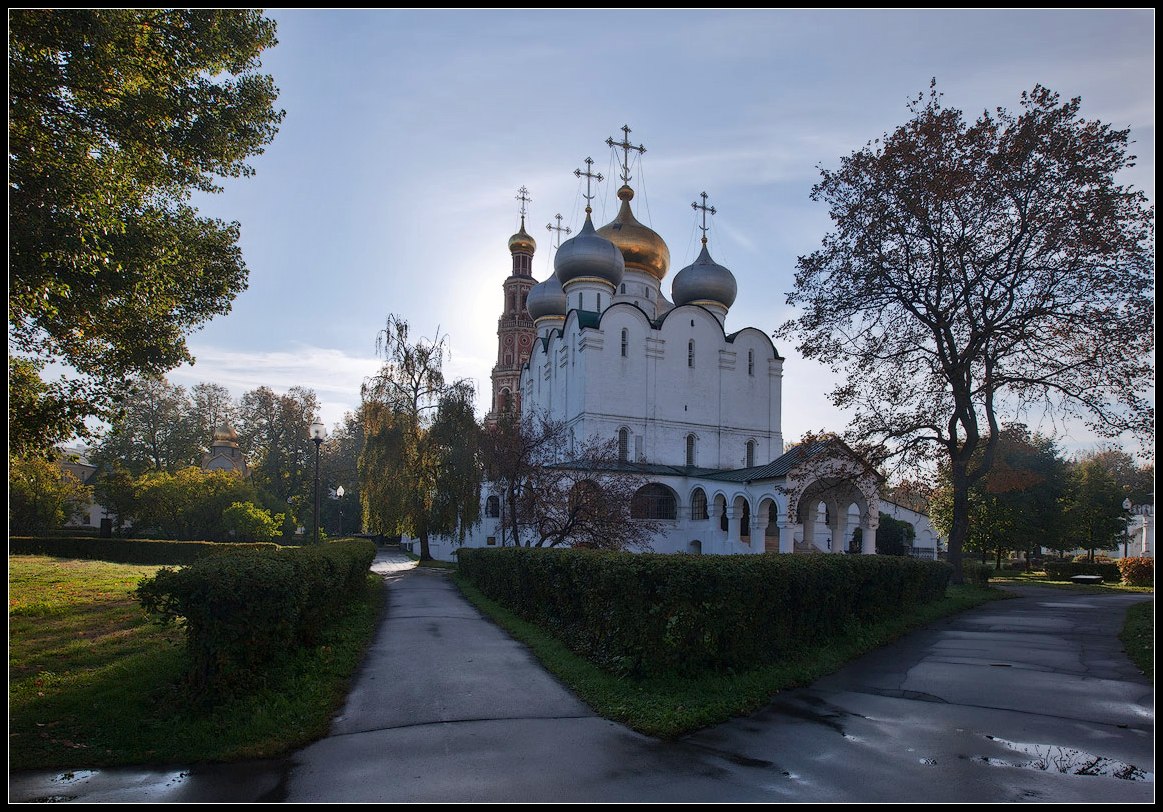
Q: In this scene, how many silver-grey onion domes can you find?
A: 3